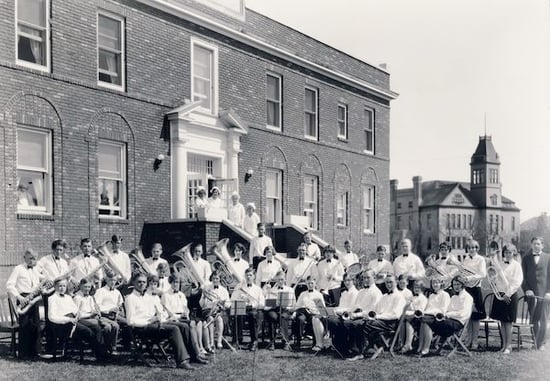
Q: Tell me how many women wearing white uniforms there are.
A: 4